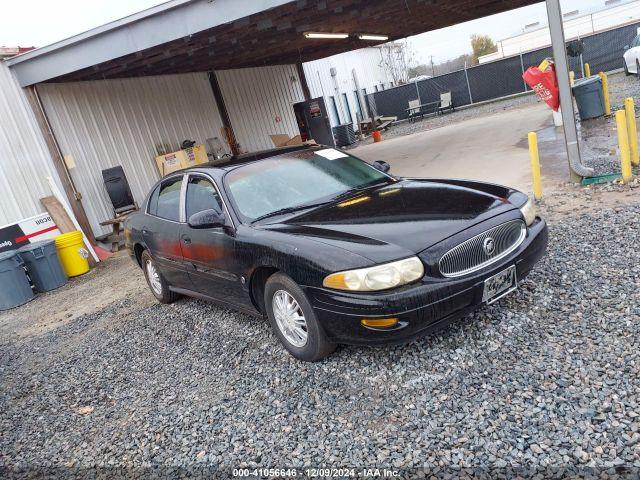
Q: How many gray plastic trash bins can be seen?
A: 3